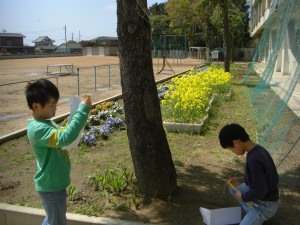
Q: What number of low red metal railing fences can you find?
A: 0